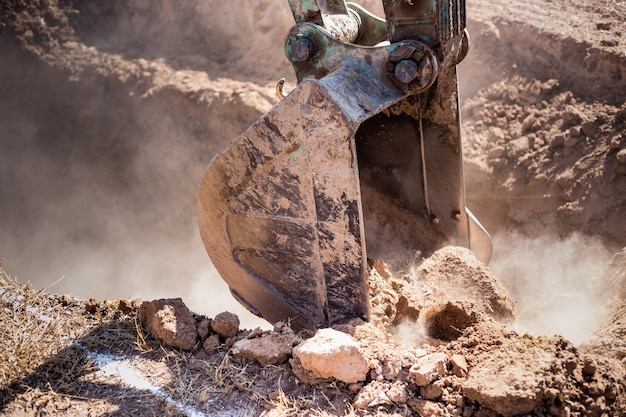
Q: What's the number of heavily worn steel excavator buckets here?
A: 1